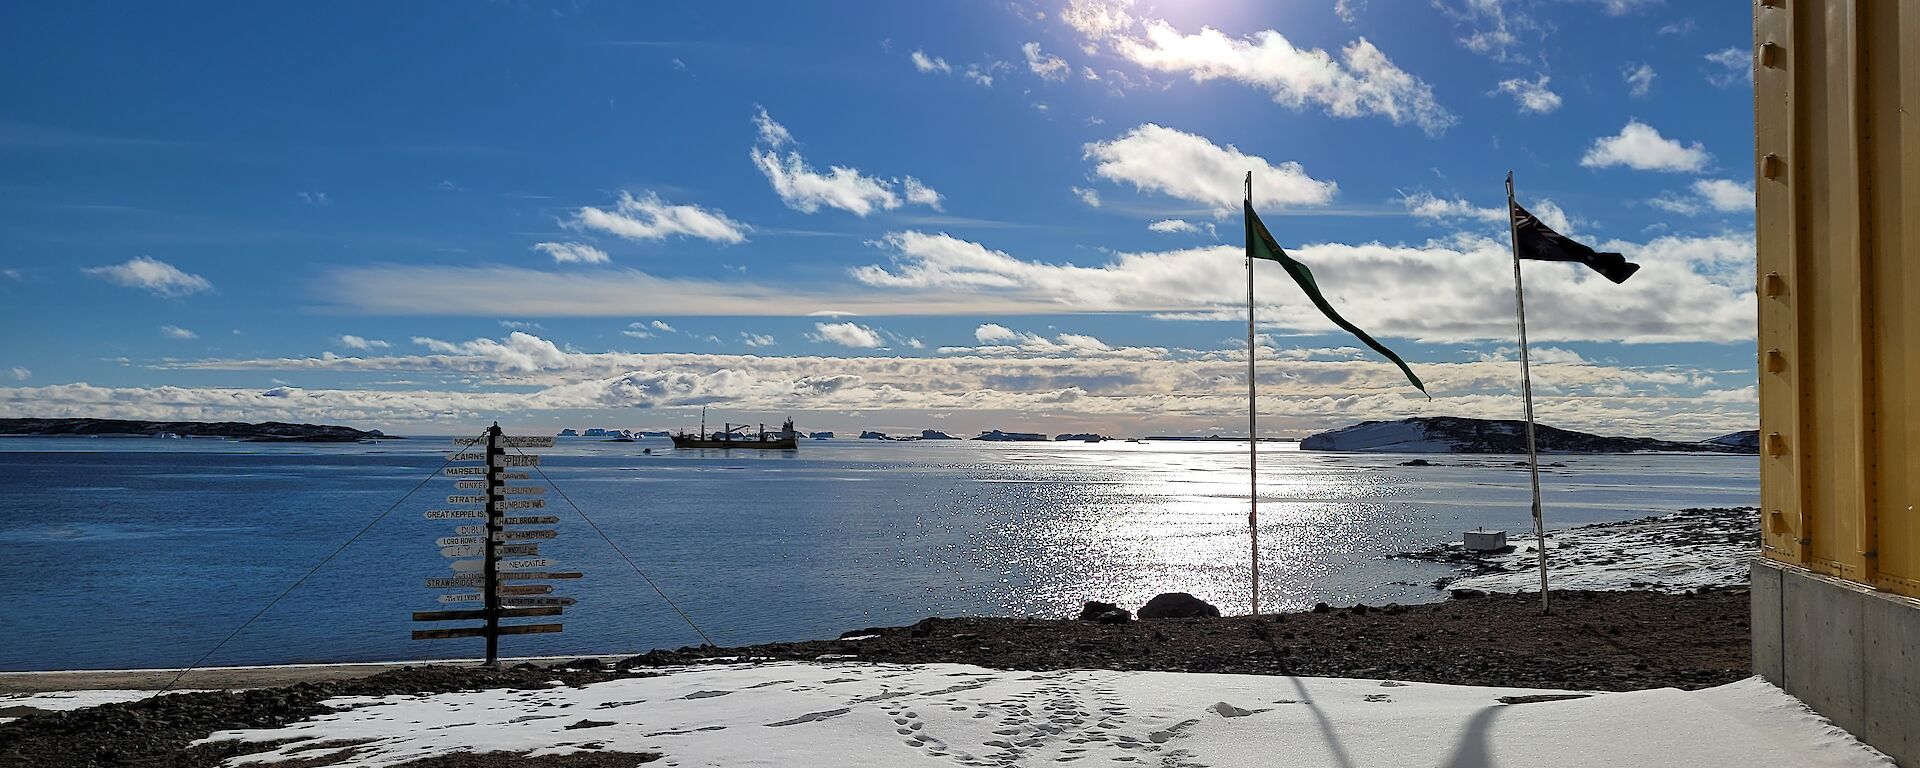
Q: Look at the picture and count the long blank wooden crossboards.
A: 2